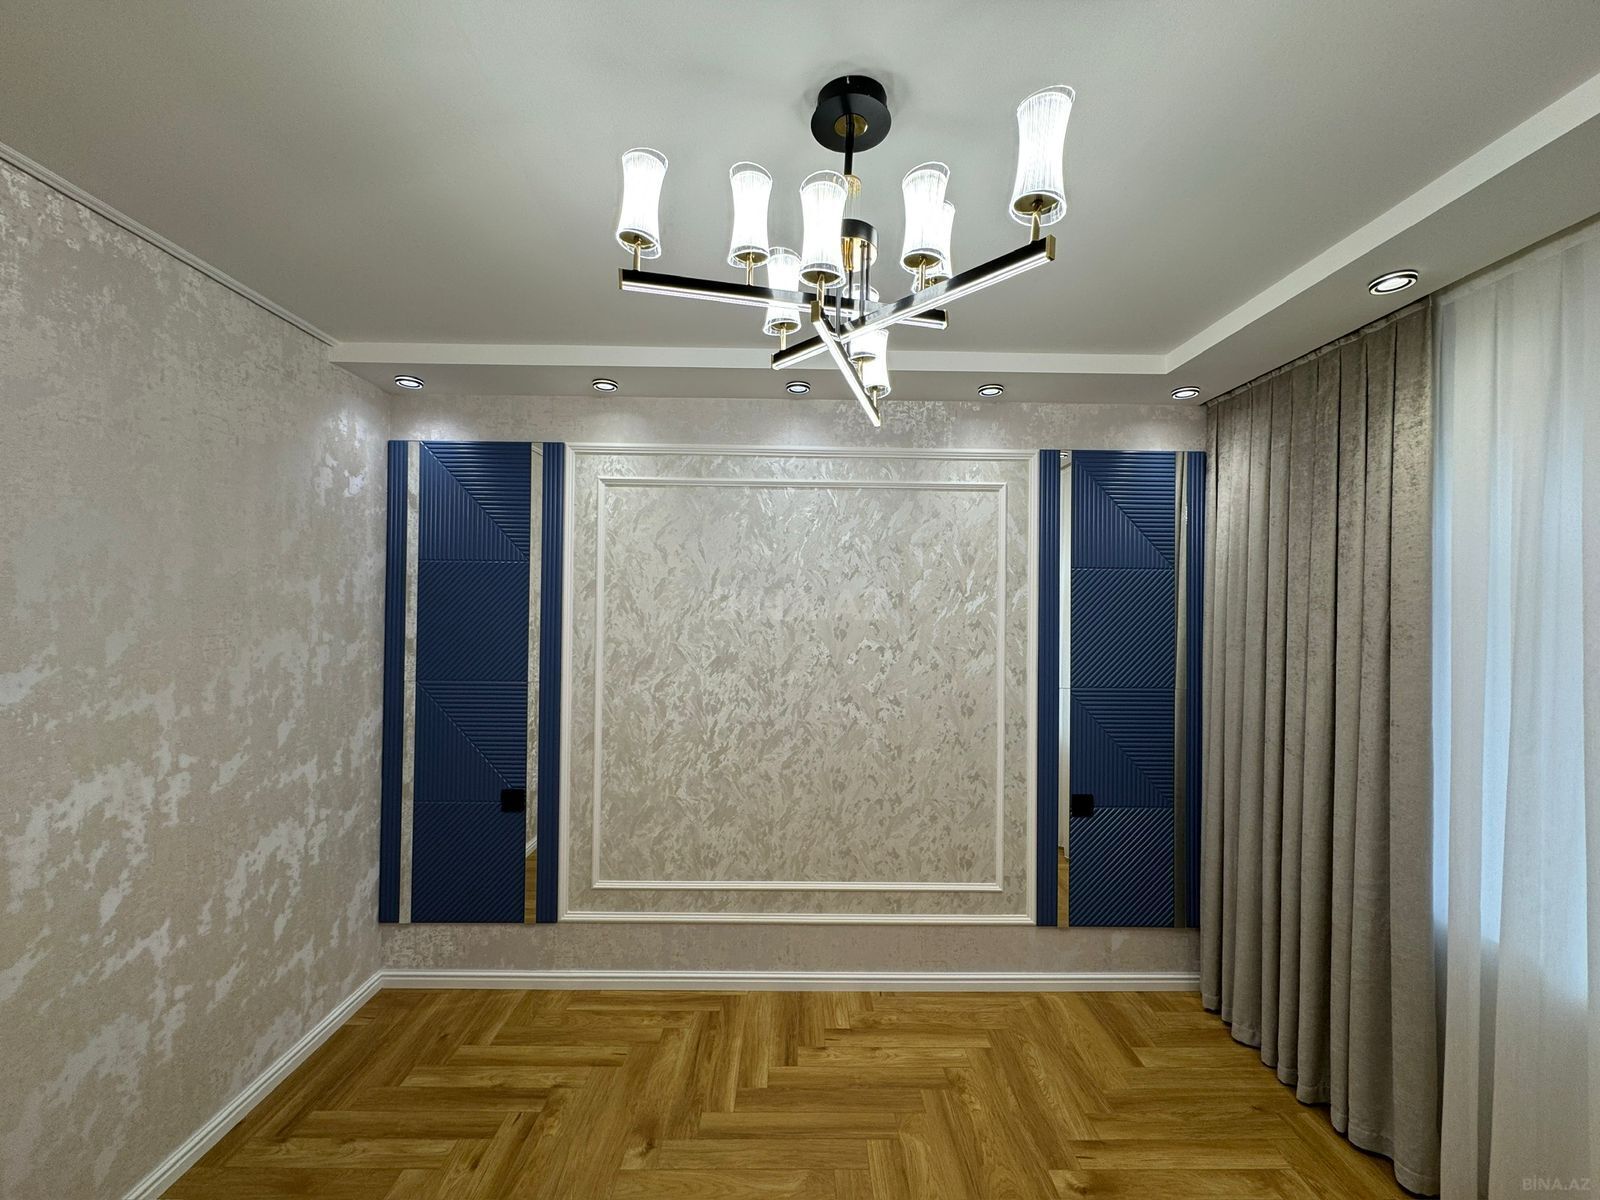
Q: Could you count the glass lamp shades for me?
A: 9